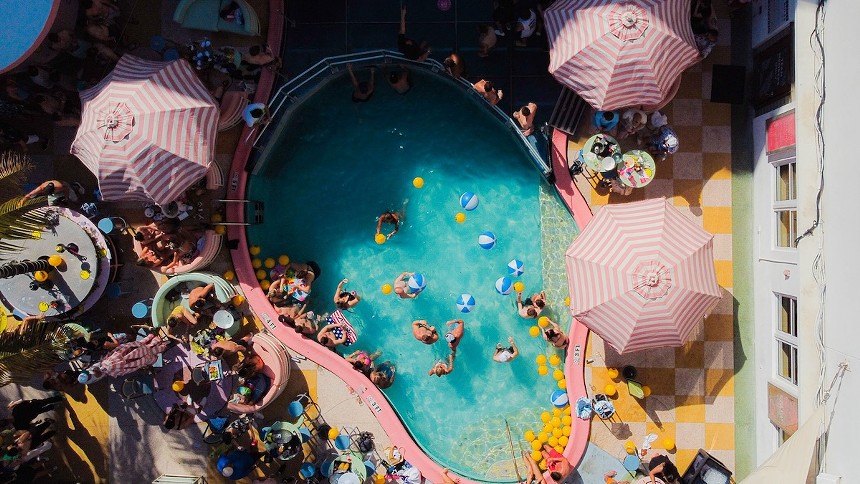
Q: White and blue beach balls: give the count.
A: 7